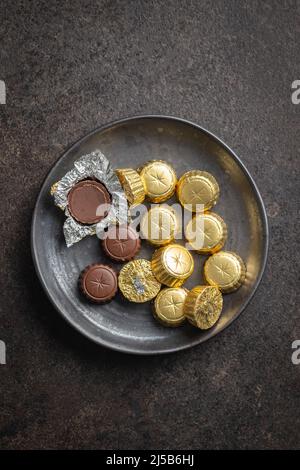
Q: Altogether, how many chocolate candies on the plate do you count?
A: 13